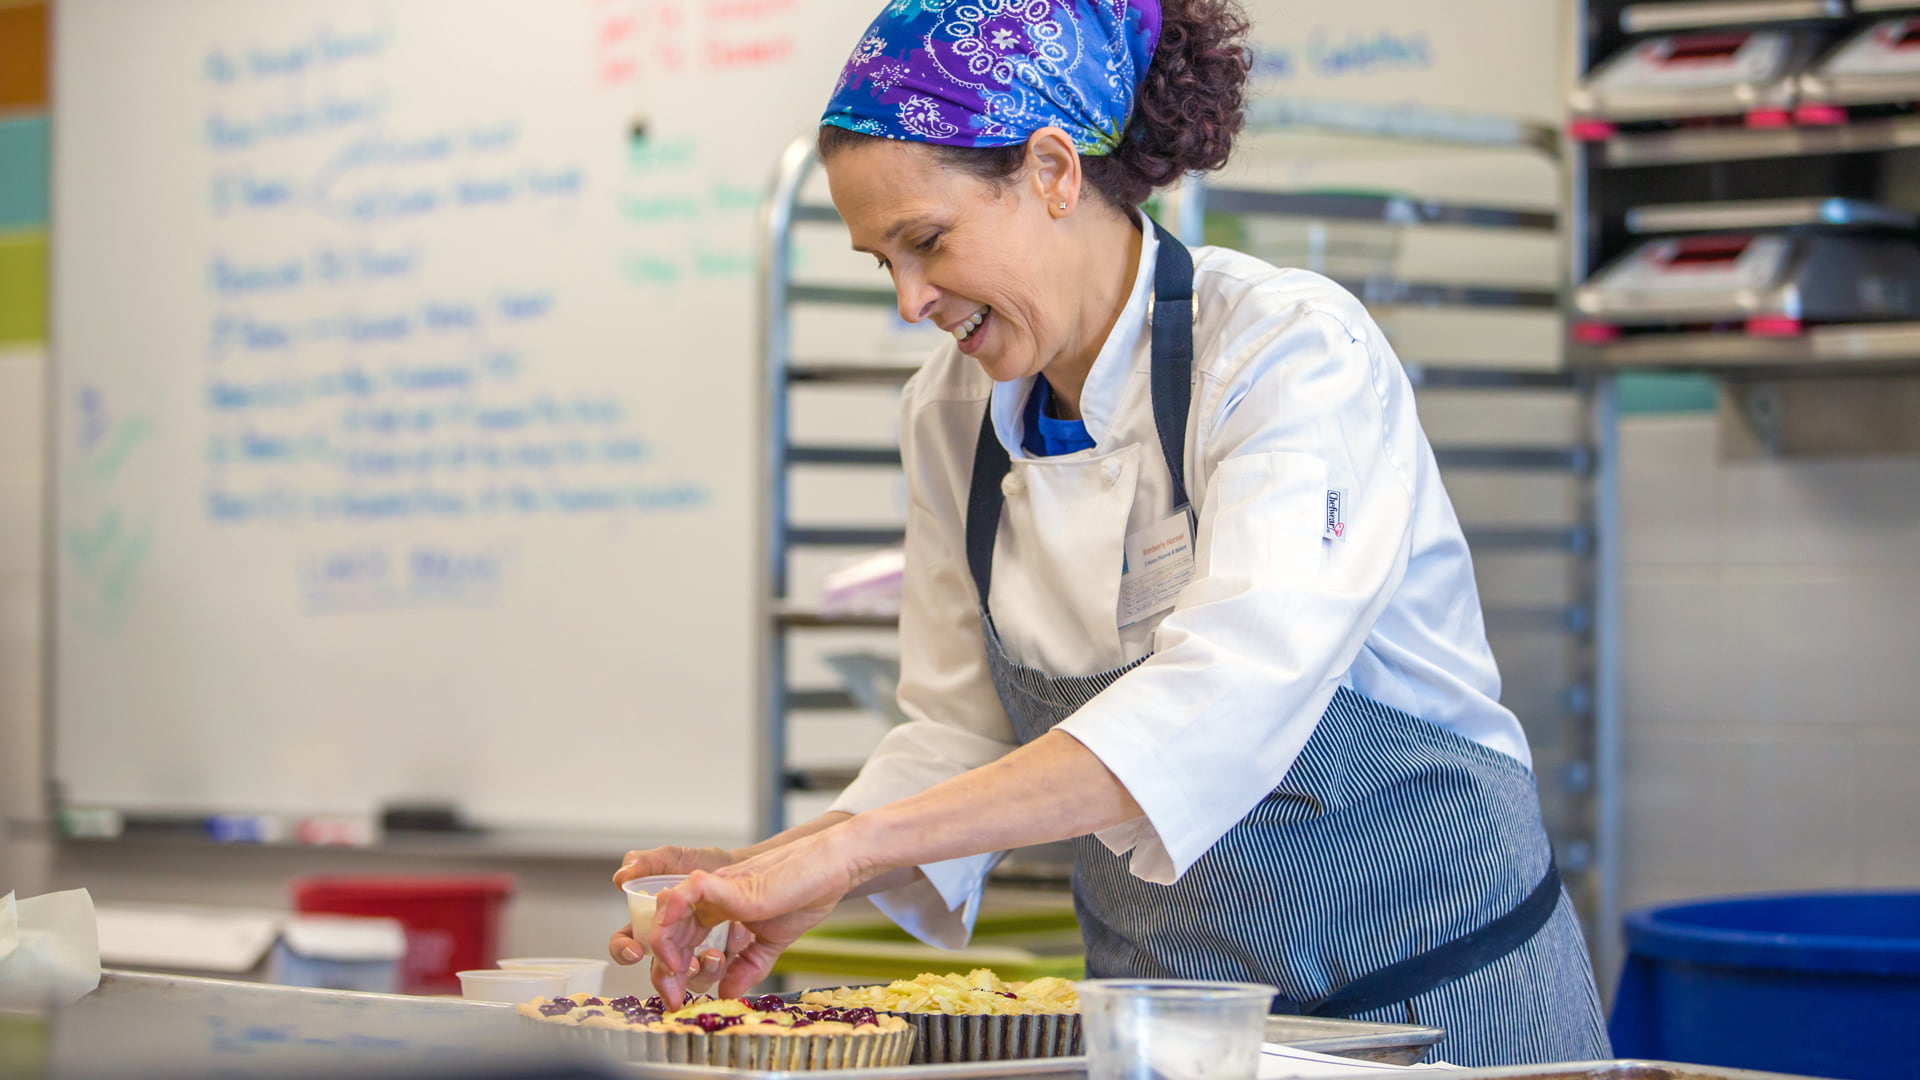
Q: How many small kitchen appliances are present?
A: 3